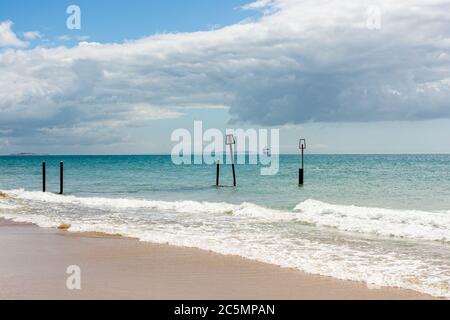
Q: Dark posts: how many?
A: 5